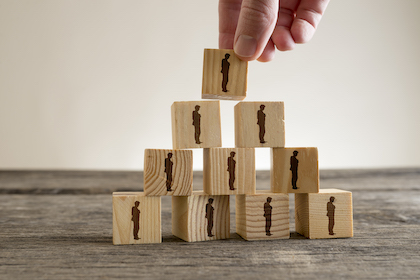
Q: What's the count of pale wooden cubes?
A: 10